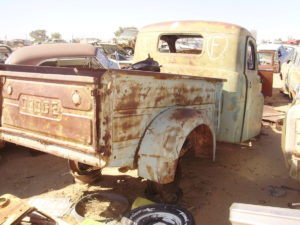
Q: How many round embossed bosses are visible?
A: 2